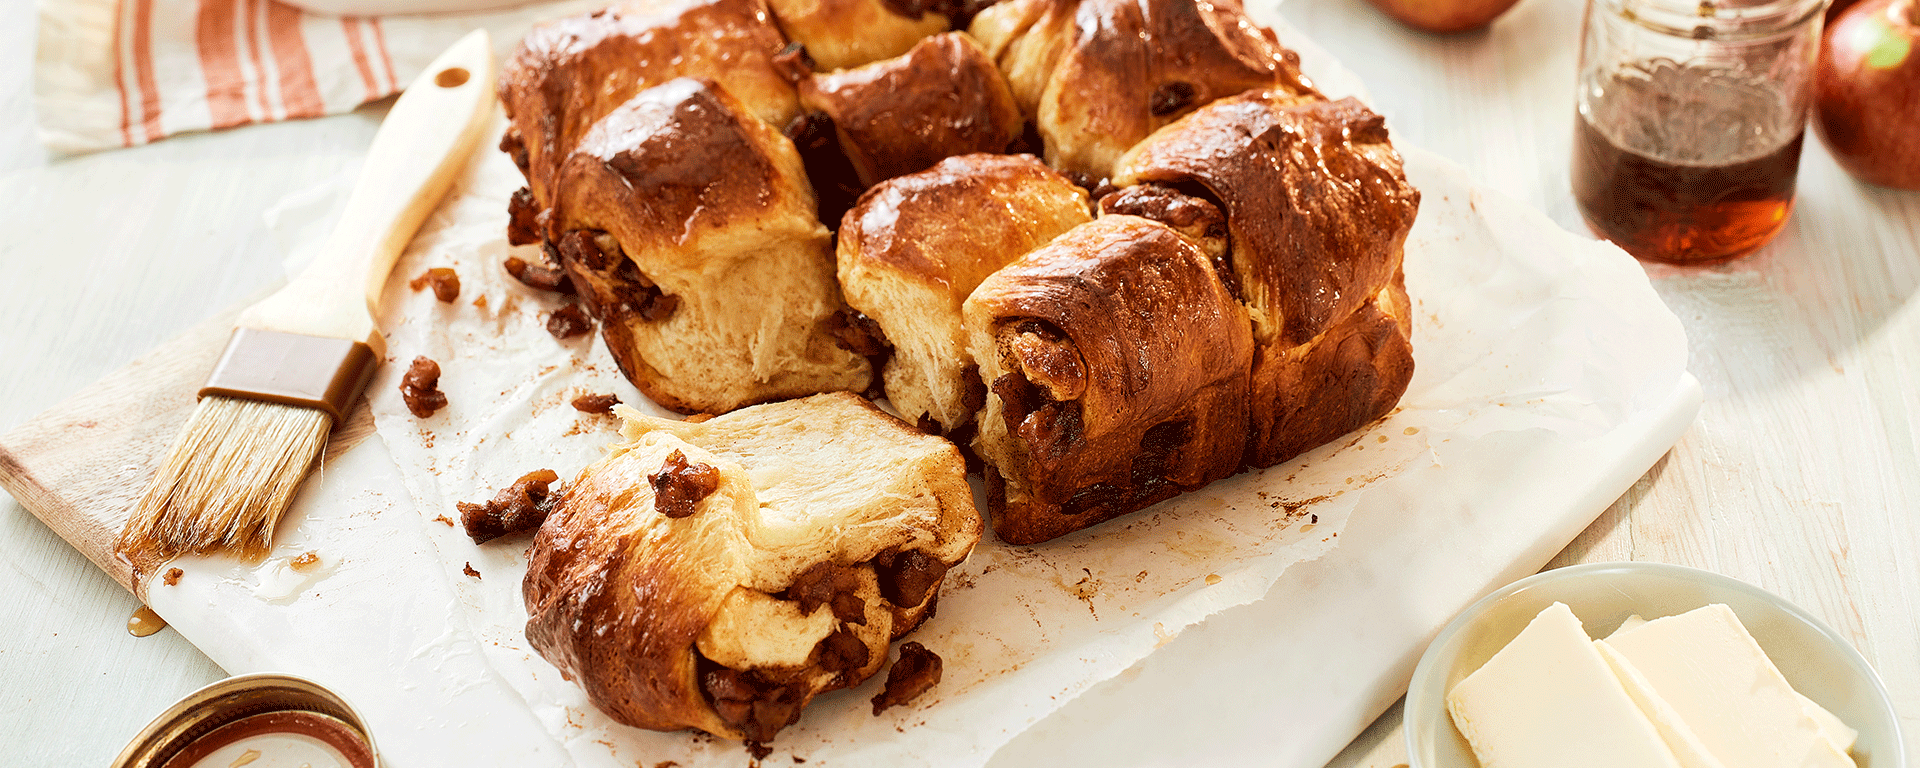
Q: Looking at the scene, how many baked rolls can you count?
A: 9